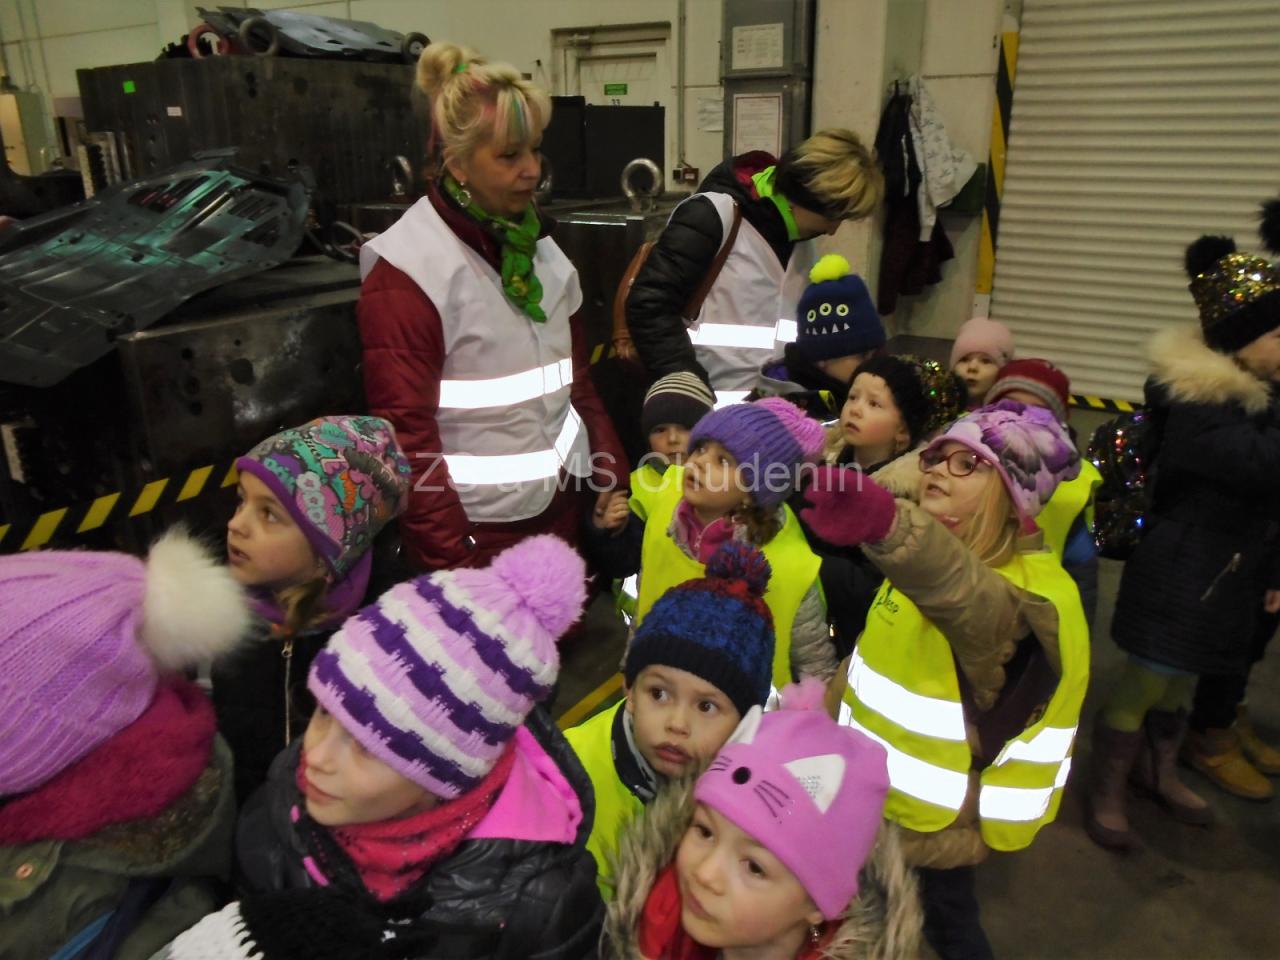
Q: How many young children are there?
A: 13